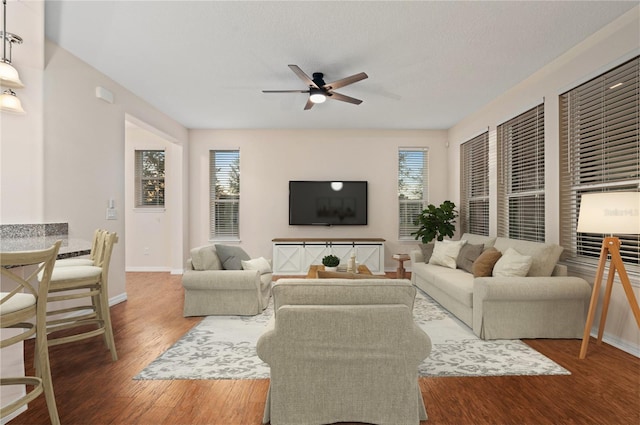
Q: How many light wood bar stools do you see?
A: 3